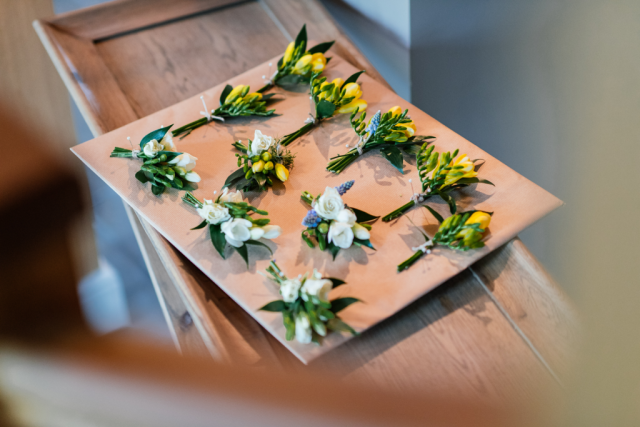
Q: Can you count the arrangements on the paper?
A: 11